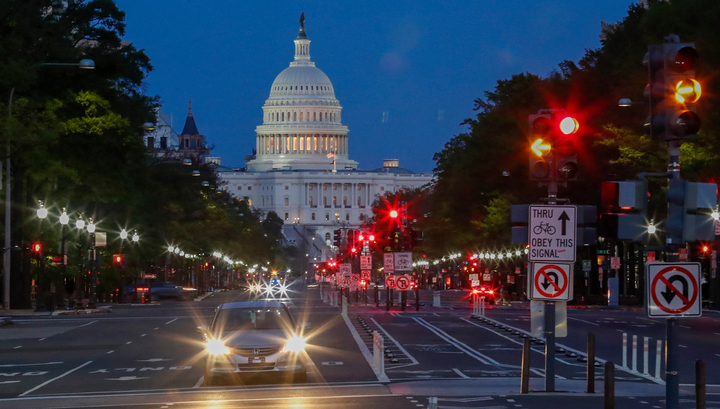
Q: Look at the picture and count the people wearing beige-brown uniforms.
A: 0